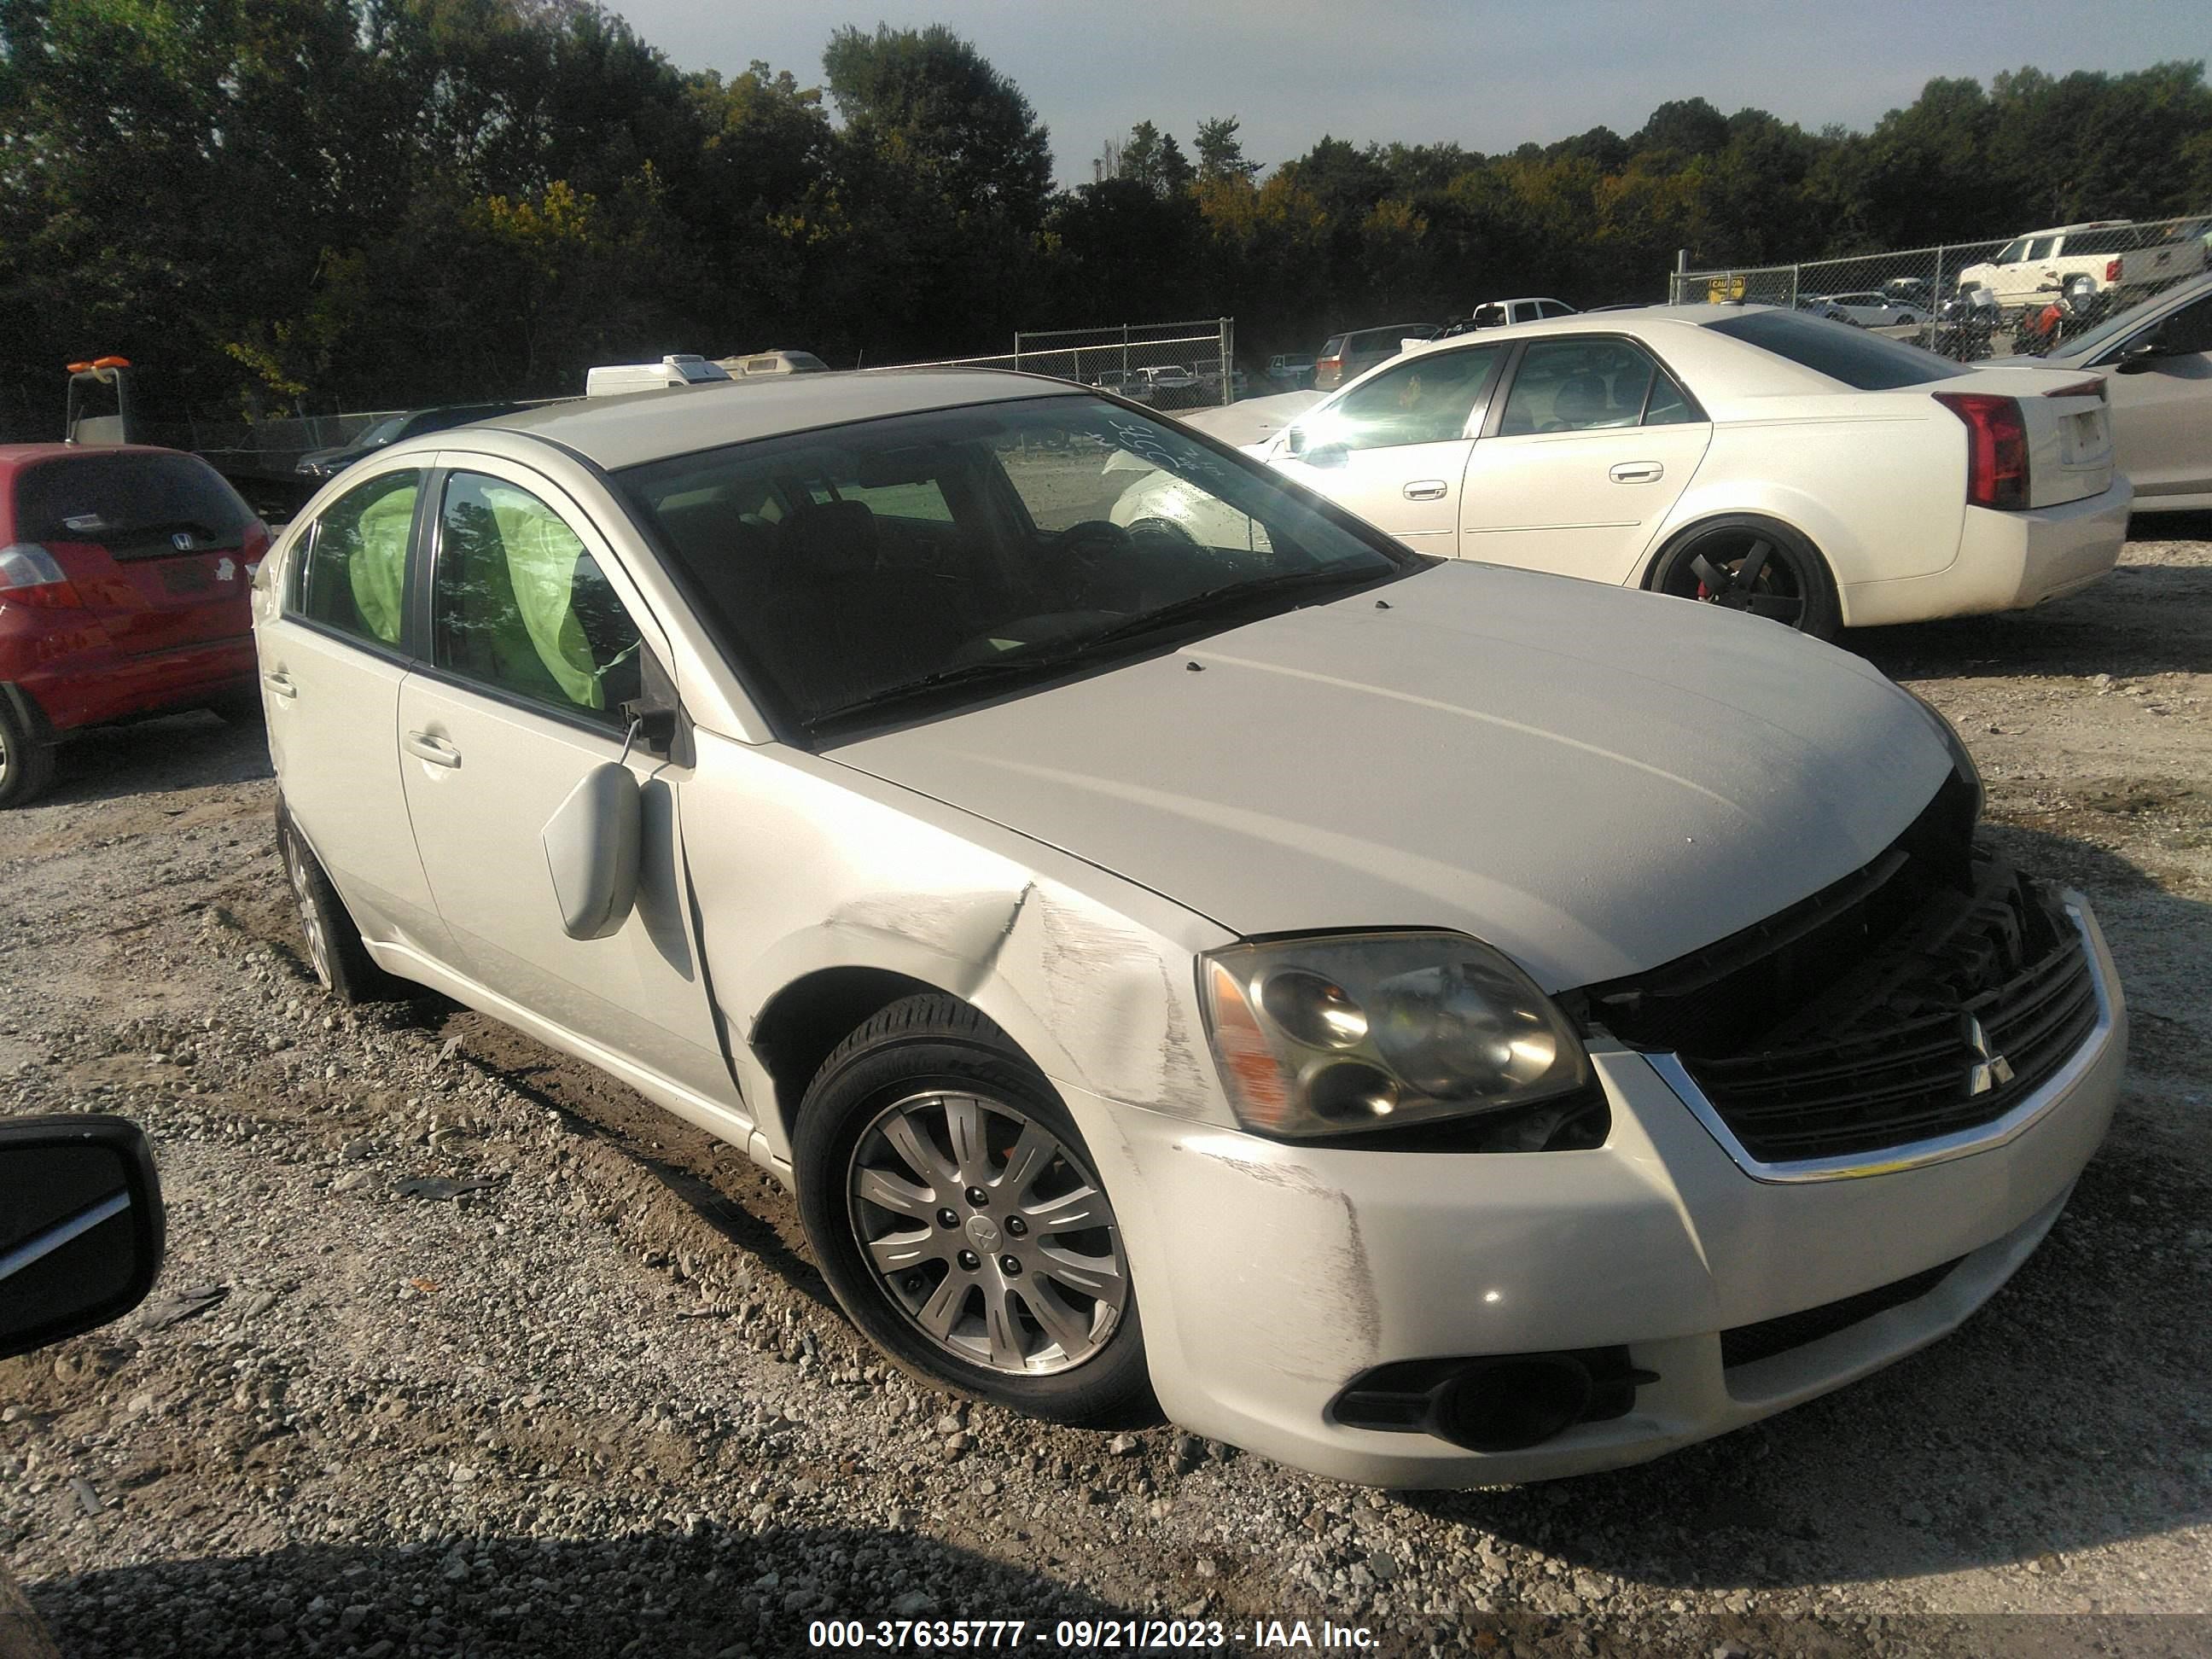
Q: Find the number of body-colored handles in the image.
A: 4